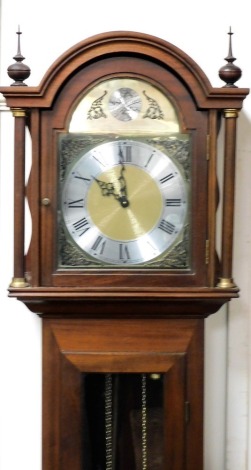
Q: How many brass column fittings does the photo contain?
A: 4